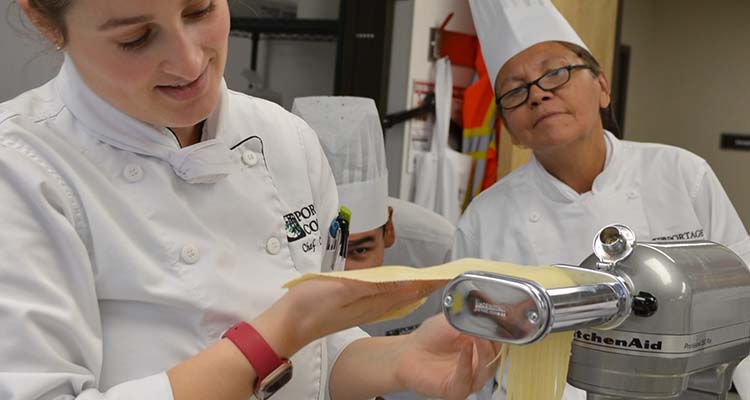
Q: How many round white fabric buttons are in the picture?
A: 6